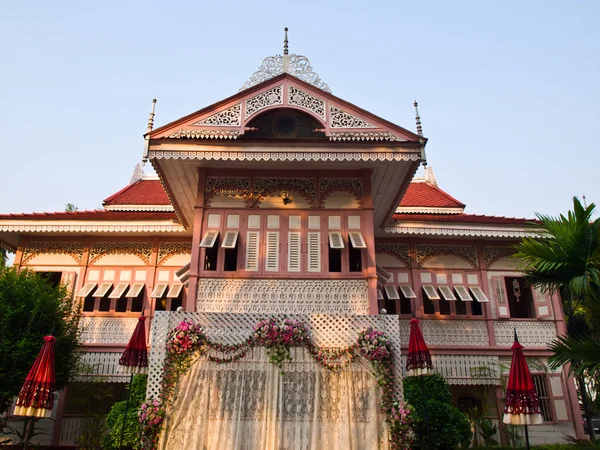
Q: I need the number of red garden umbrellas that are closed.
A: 4